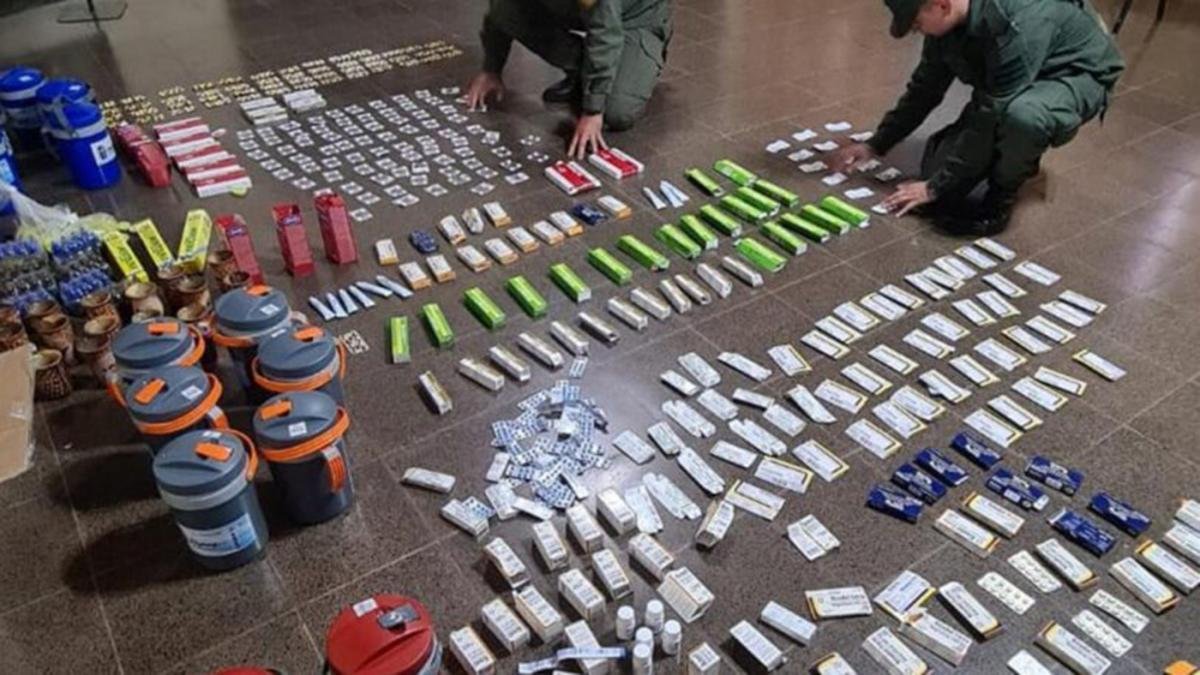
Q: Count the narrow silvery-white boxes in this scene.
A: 12